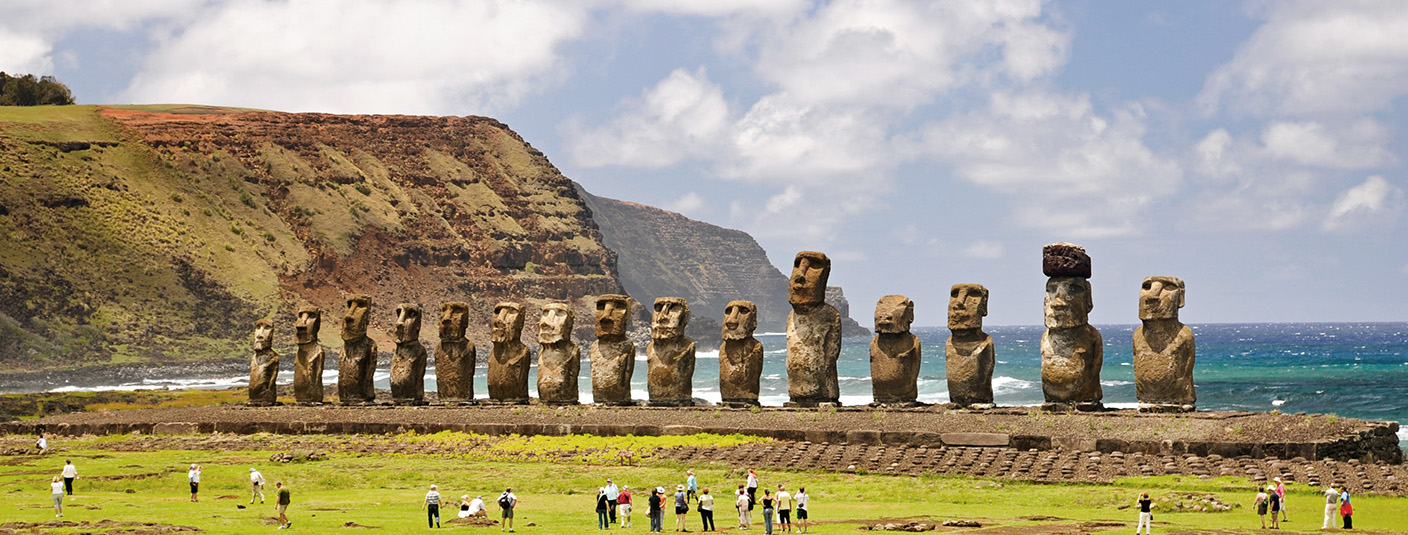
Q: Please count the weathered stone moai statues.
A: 15